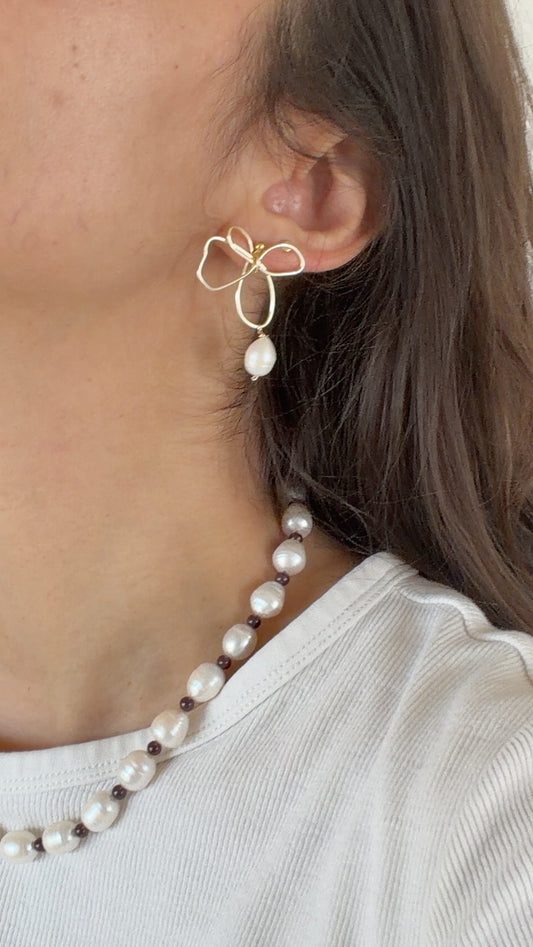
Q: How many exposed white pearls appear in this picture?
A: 11